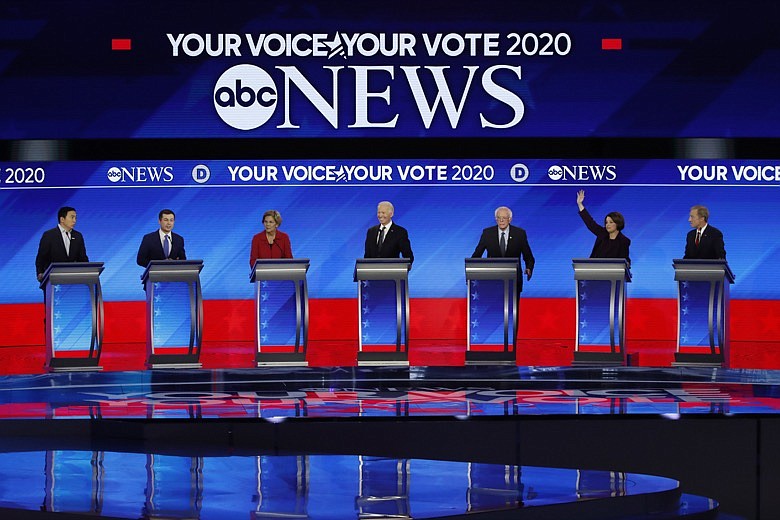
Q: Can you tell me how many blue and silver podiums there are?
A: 7